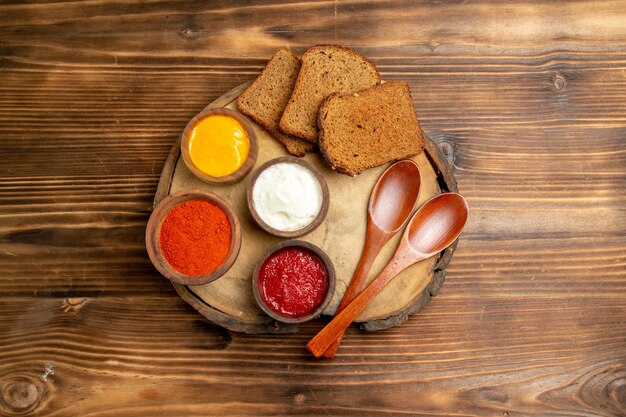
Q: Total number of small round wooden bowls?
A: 4